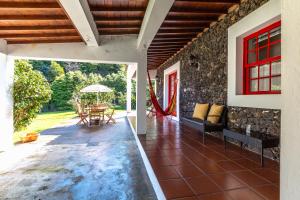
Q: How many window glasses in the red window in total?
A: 12